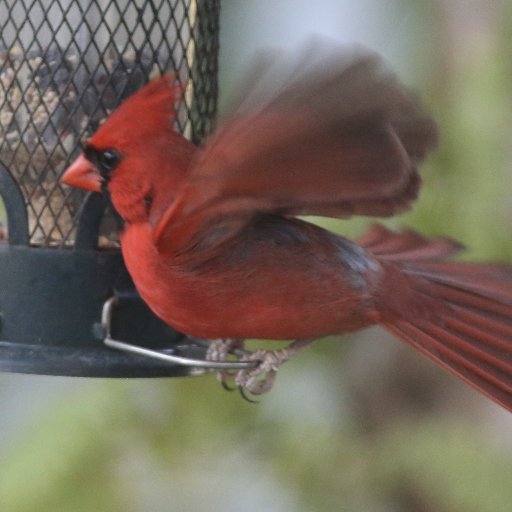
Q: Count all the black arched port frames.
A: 2